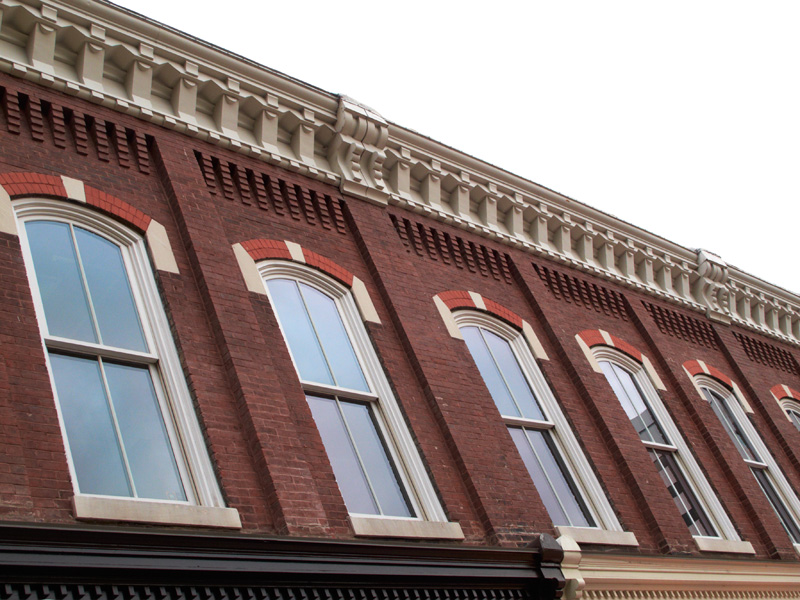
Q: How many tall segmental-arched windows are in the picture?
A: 6